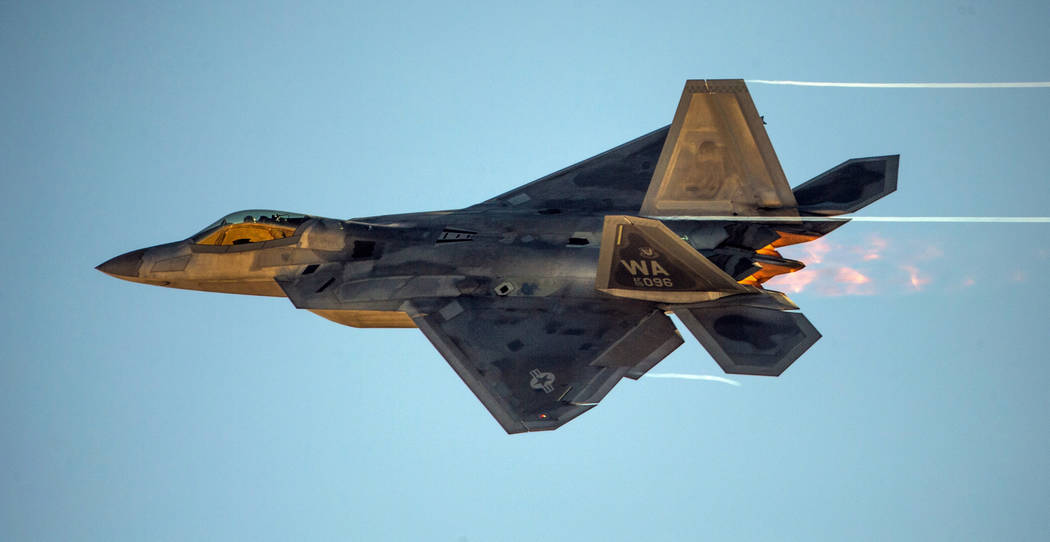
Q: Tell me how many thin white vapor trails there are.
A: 3